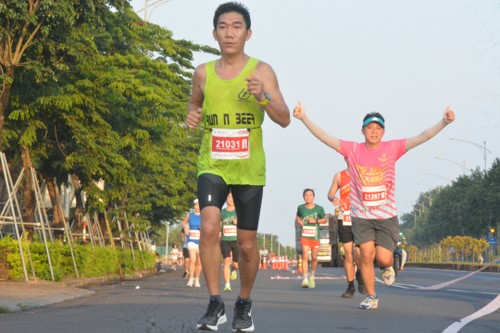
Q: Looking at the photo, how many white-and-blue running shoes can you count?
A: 2